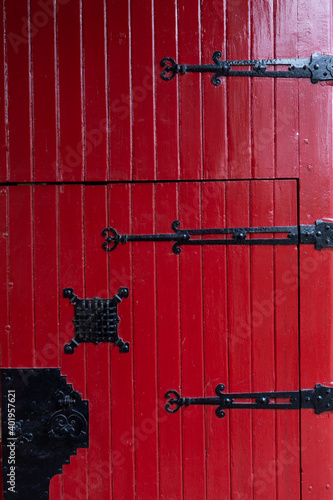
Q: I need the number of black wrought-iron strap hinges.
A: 3